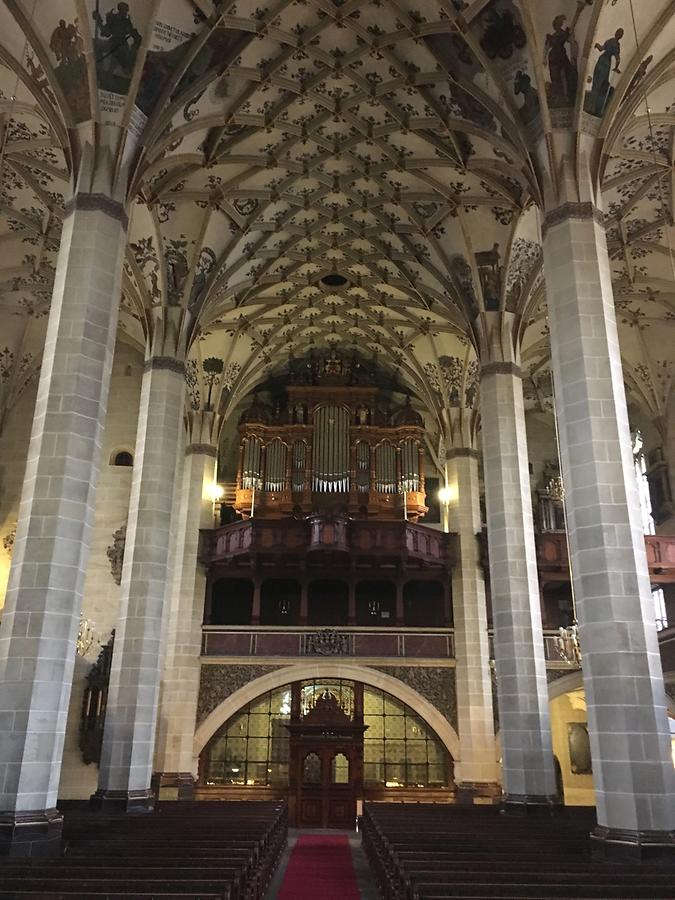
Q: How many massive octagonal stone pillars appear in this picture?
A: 6